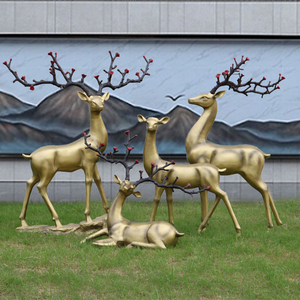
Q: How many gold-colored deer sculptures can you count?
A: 4